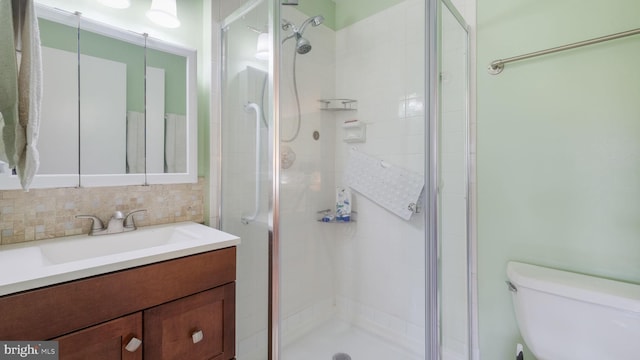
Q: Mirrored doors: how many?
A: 3